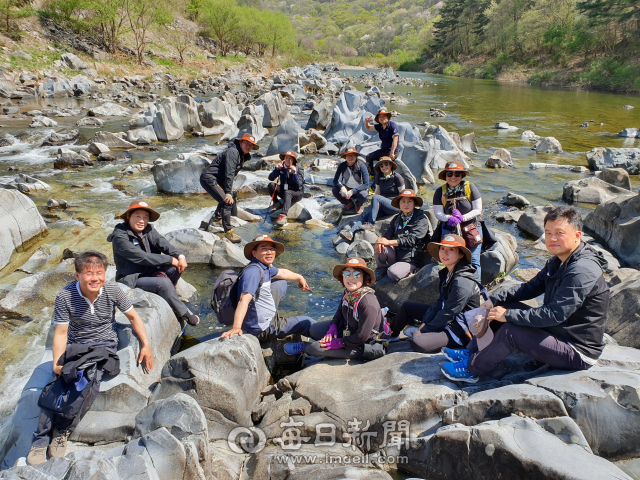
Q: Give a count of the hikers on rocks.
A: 13